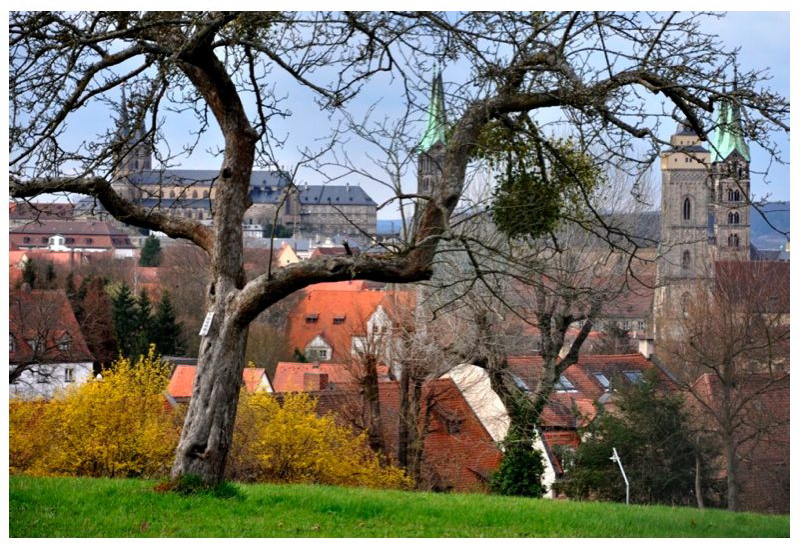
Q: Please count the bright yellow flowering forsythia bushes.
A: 2